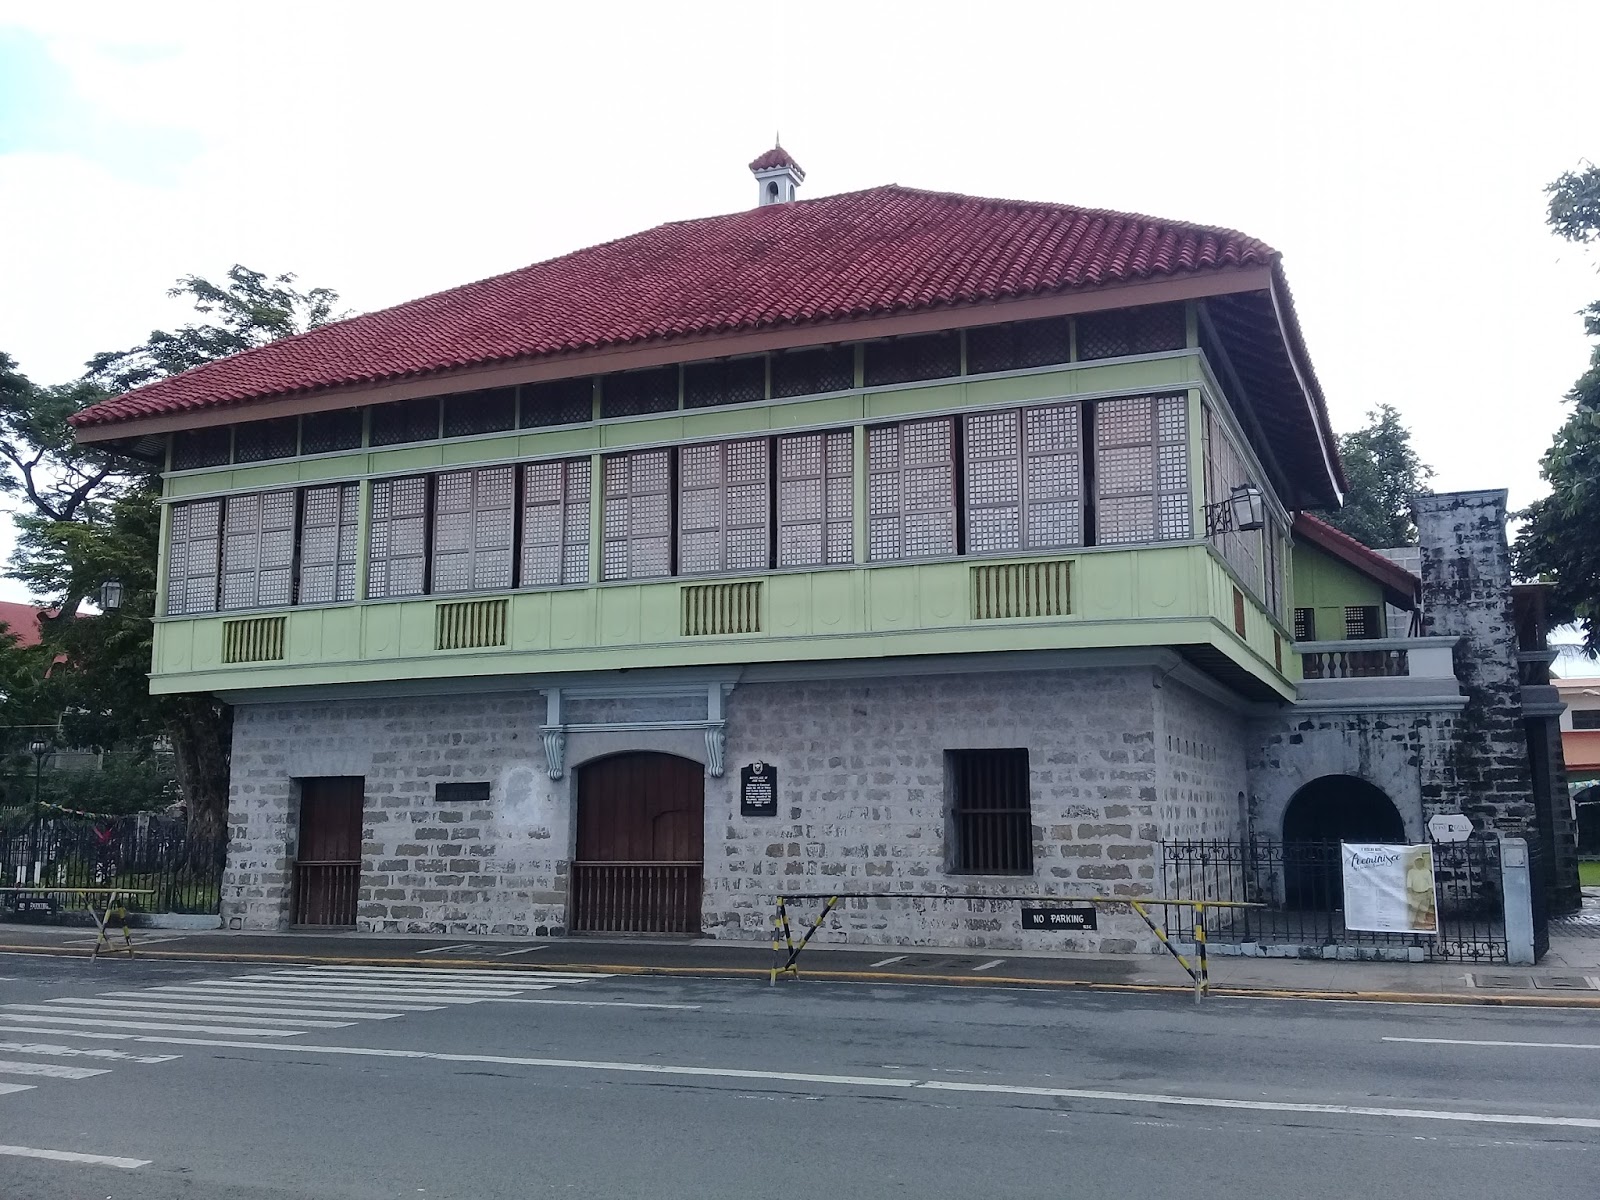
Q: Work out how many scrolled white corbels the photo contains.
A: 2